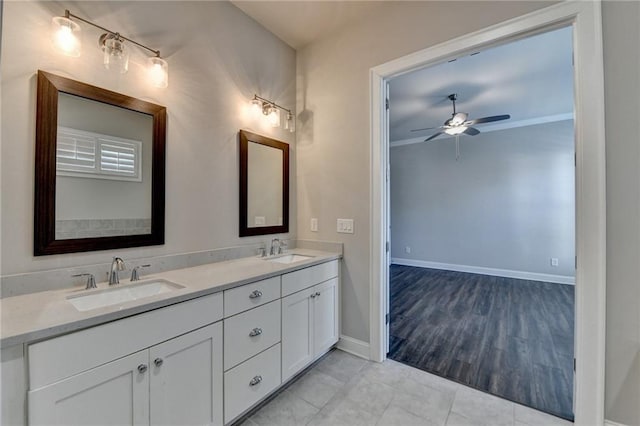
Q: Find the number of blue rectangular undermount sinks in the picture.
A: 0